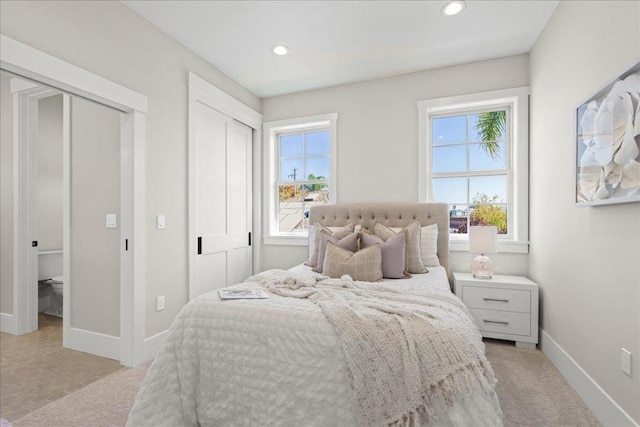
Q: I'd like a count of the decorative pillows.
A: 5